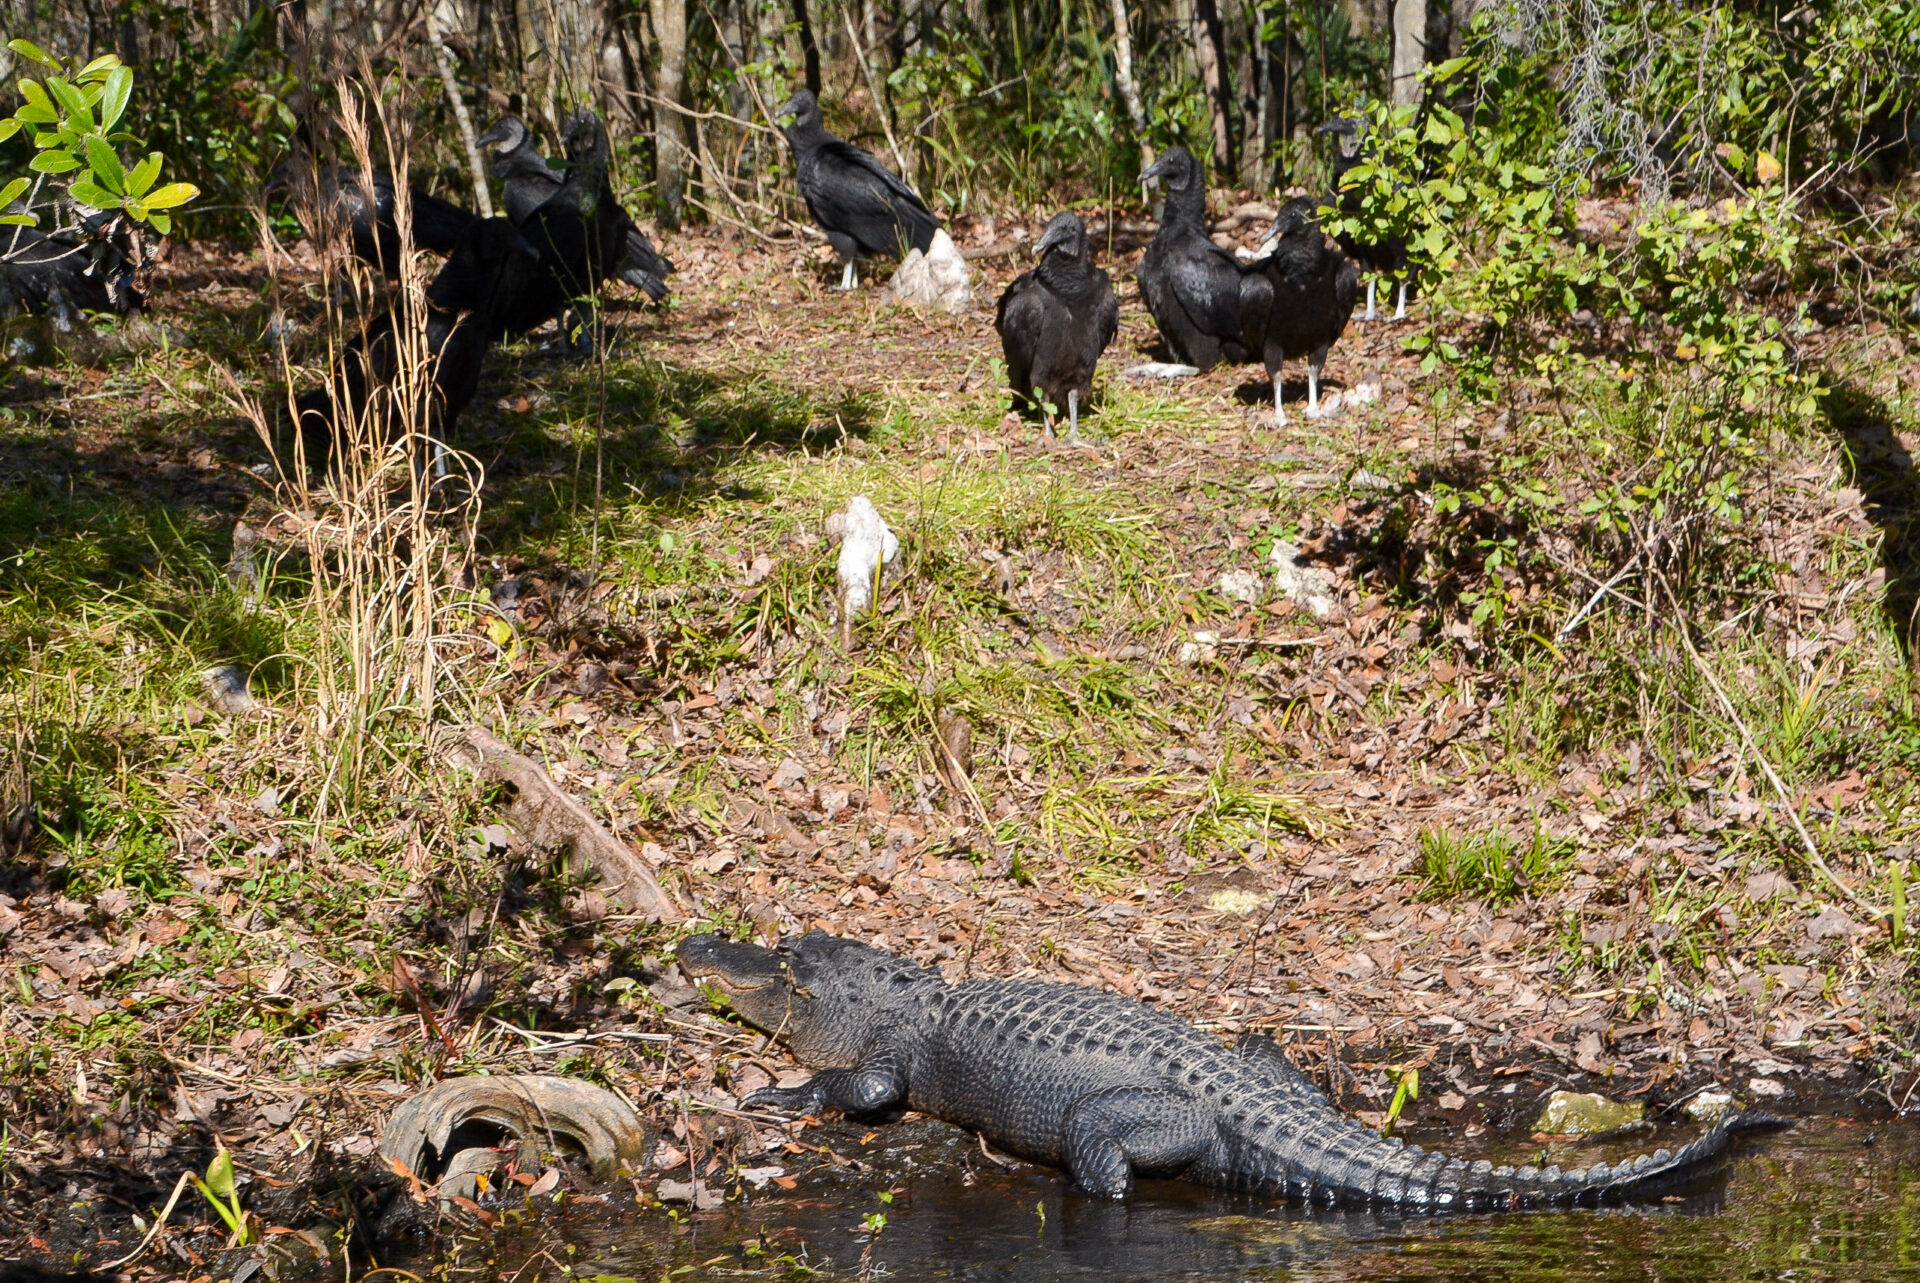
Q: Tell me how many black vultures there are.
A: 10